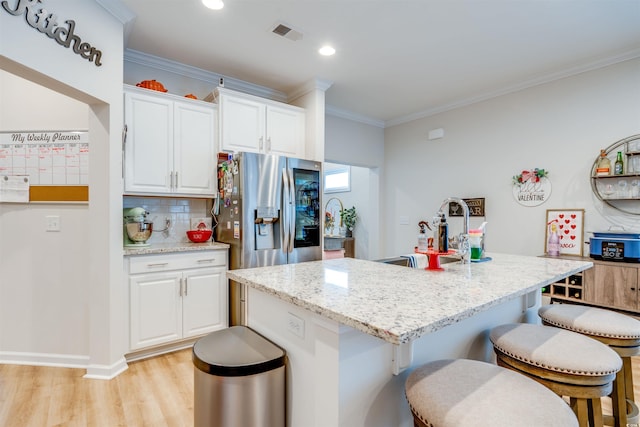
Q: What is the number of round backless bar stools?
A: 3